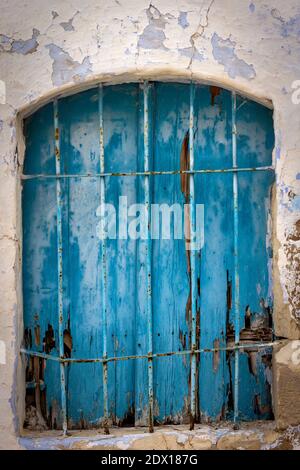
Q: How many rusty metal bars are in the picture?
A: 7